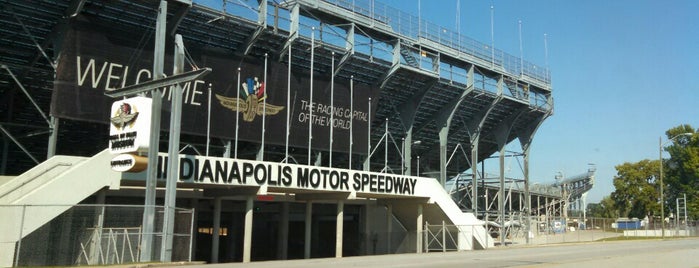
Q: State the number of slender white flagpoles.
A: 11